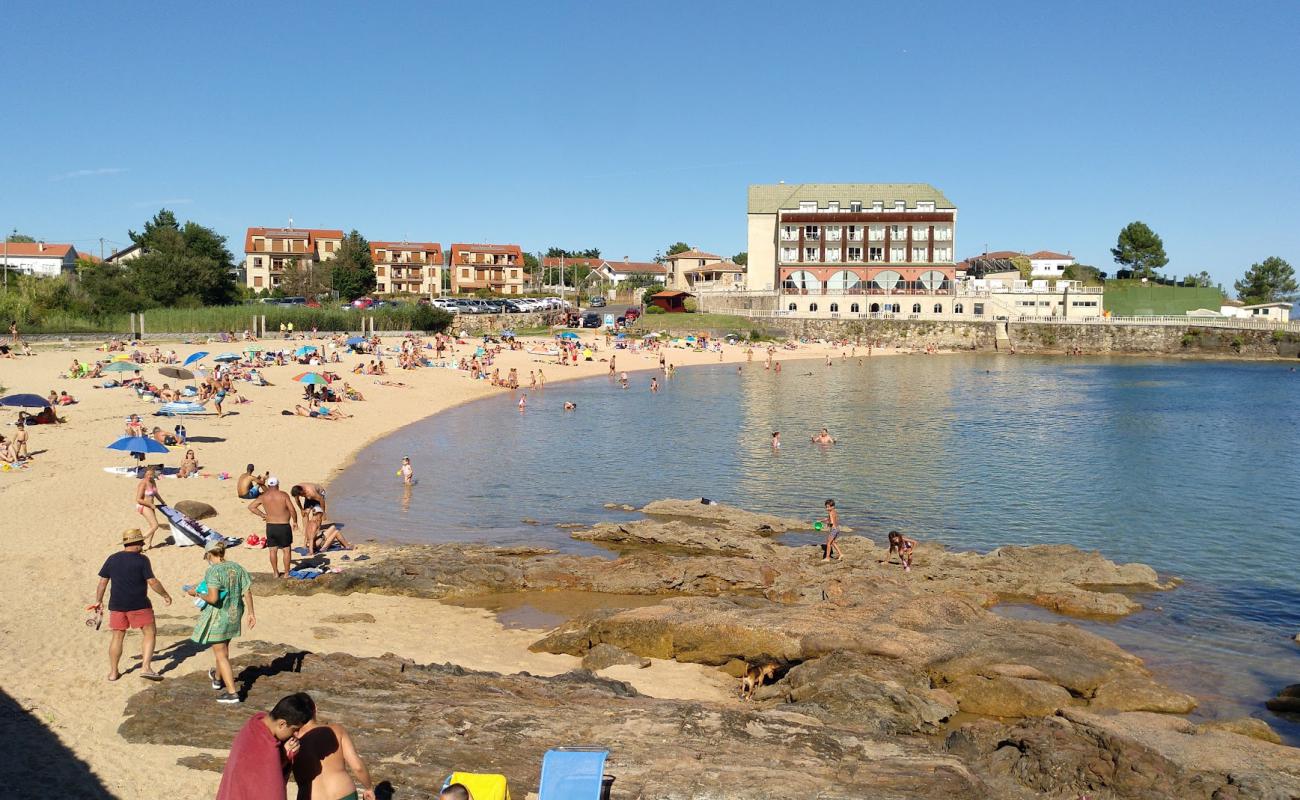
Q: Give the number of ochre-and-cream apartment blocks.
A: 3